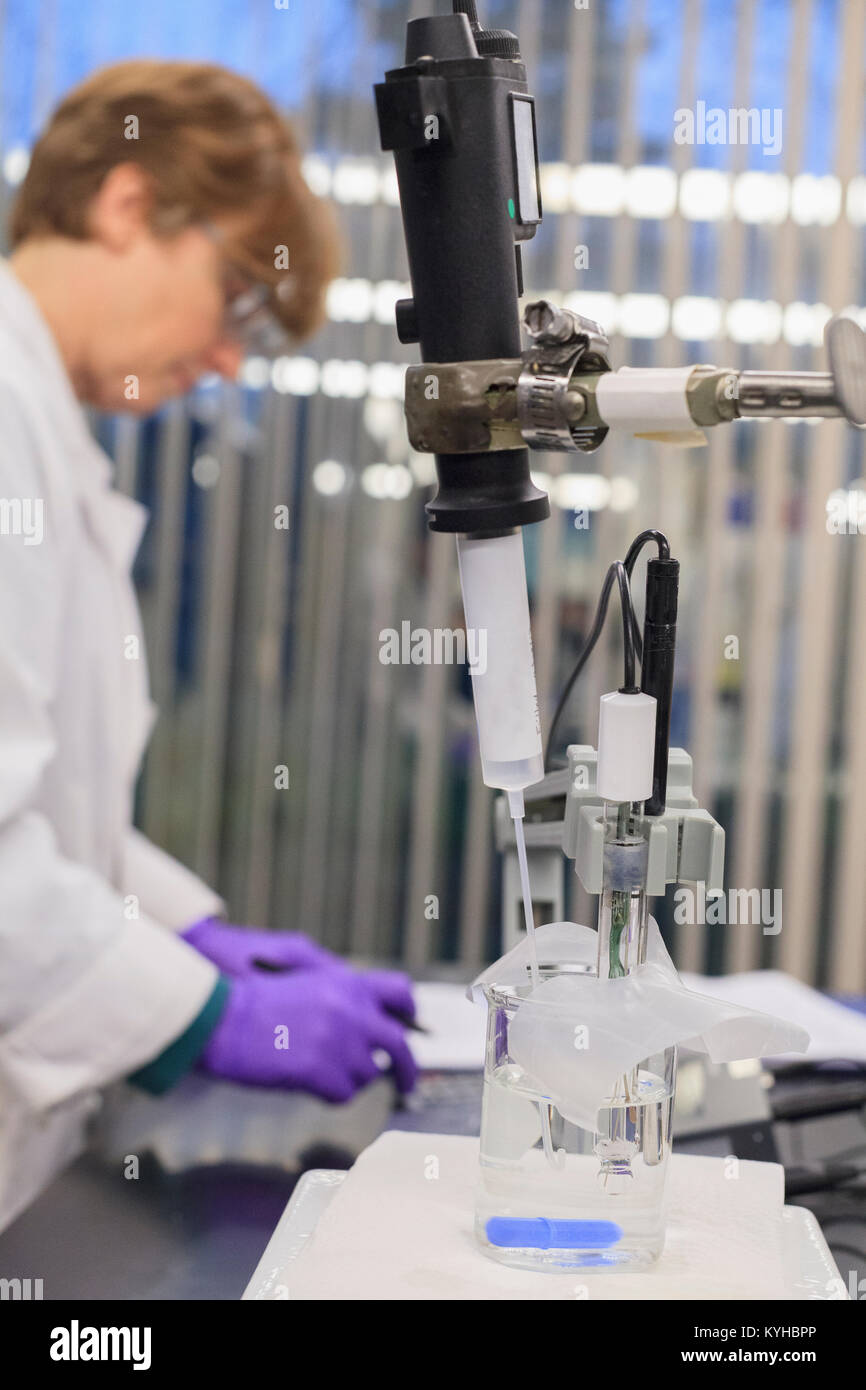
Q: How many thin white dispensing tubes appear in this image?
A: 1